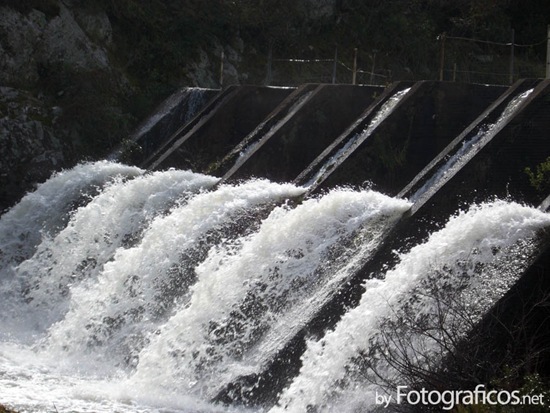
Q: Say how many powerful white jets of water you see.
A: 5